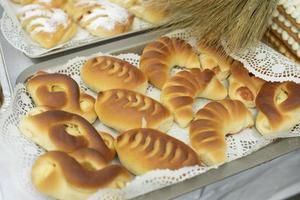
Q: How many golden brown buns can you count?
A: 12